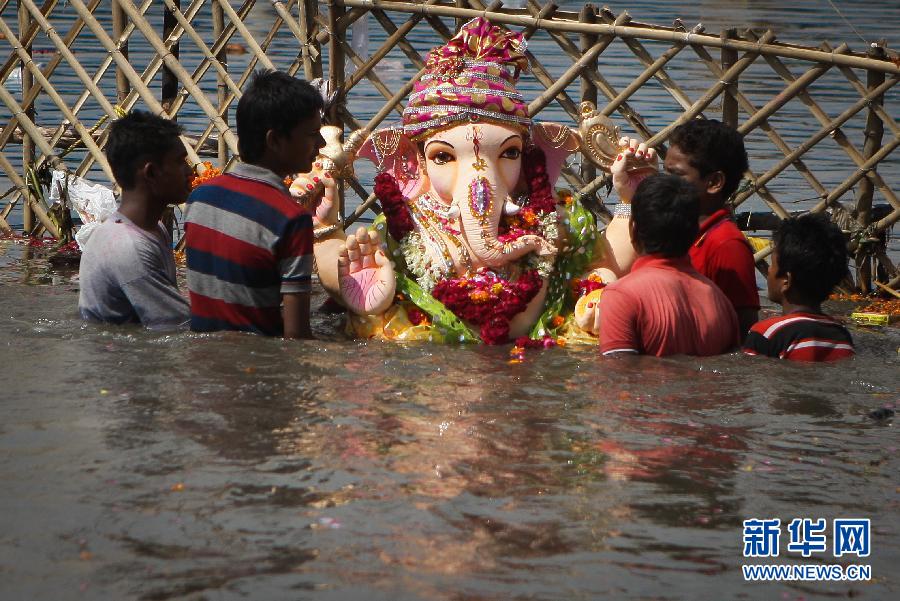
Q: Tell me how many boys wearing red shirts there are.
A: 2